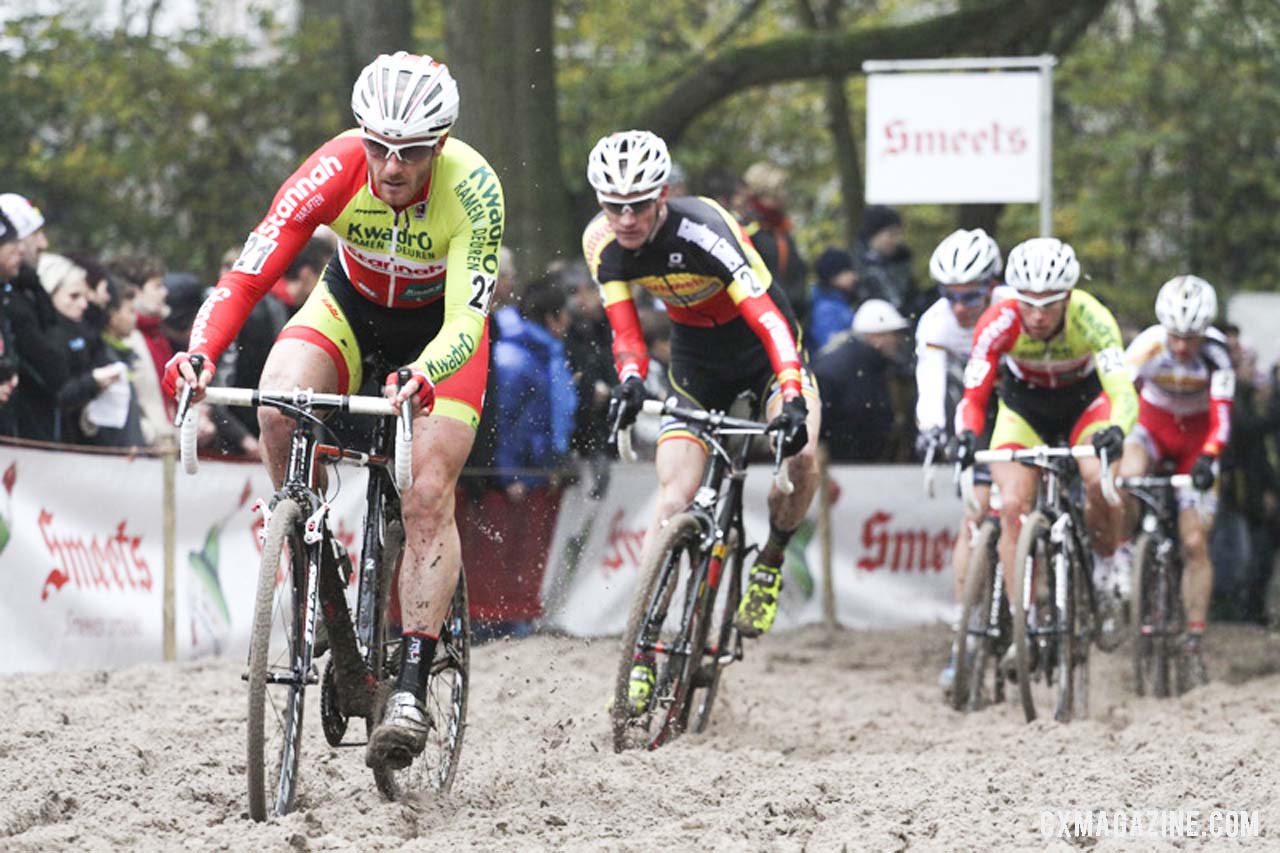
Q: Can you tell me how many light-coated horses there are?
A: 0